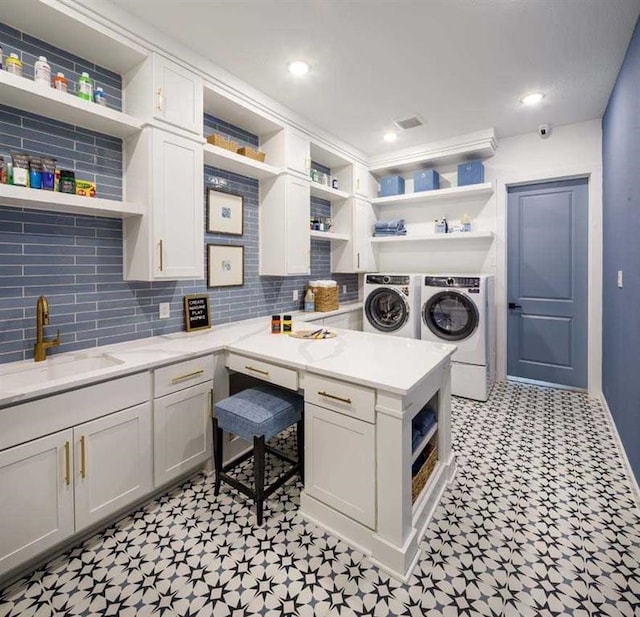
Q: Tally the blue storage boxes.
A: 3